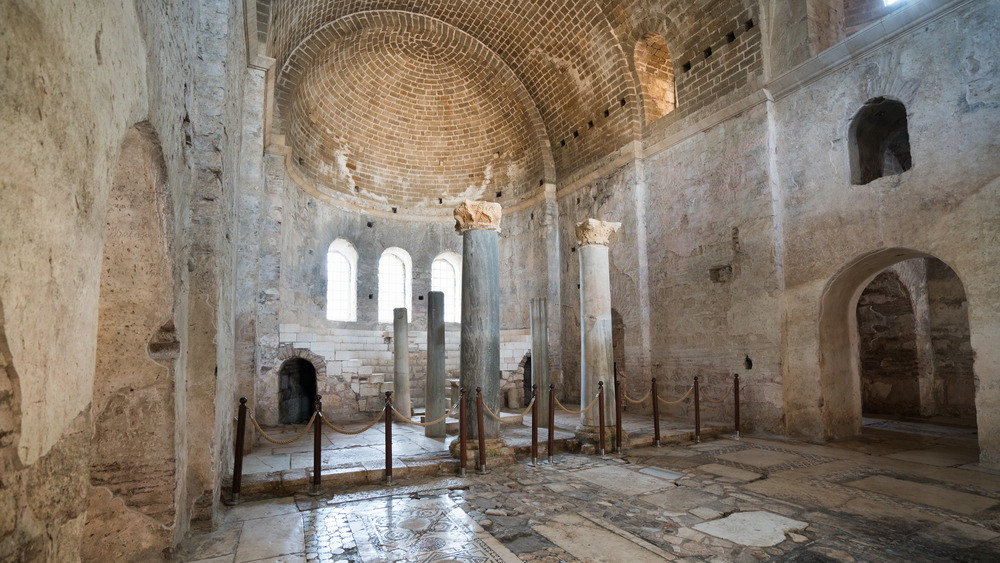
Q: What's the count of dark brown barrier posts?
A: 12